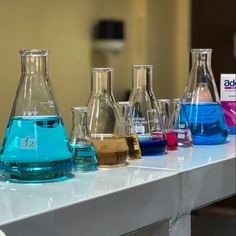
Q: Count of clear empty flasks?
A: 0